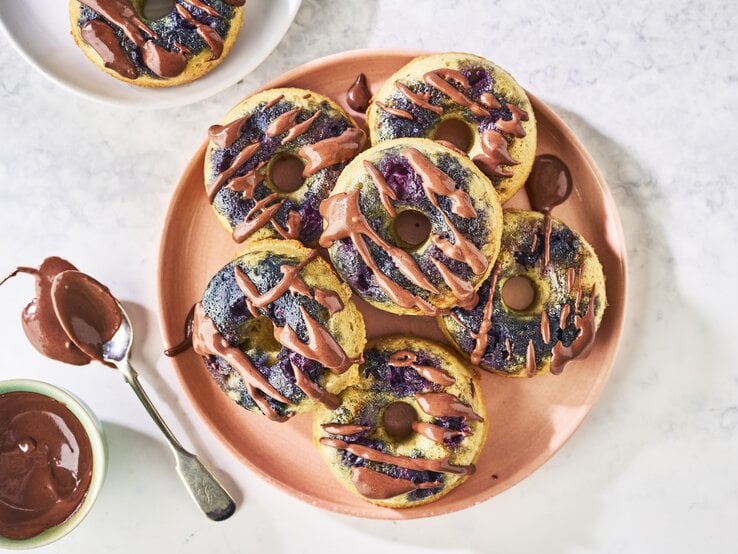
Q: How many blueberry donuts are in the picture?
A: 7